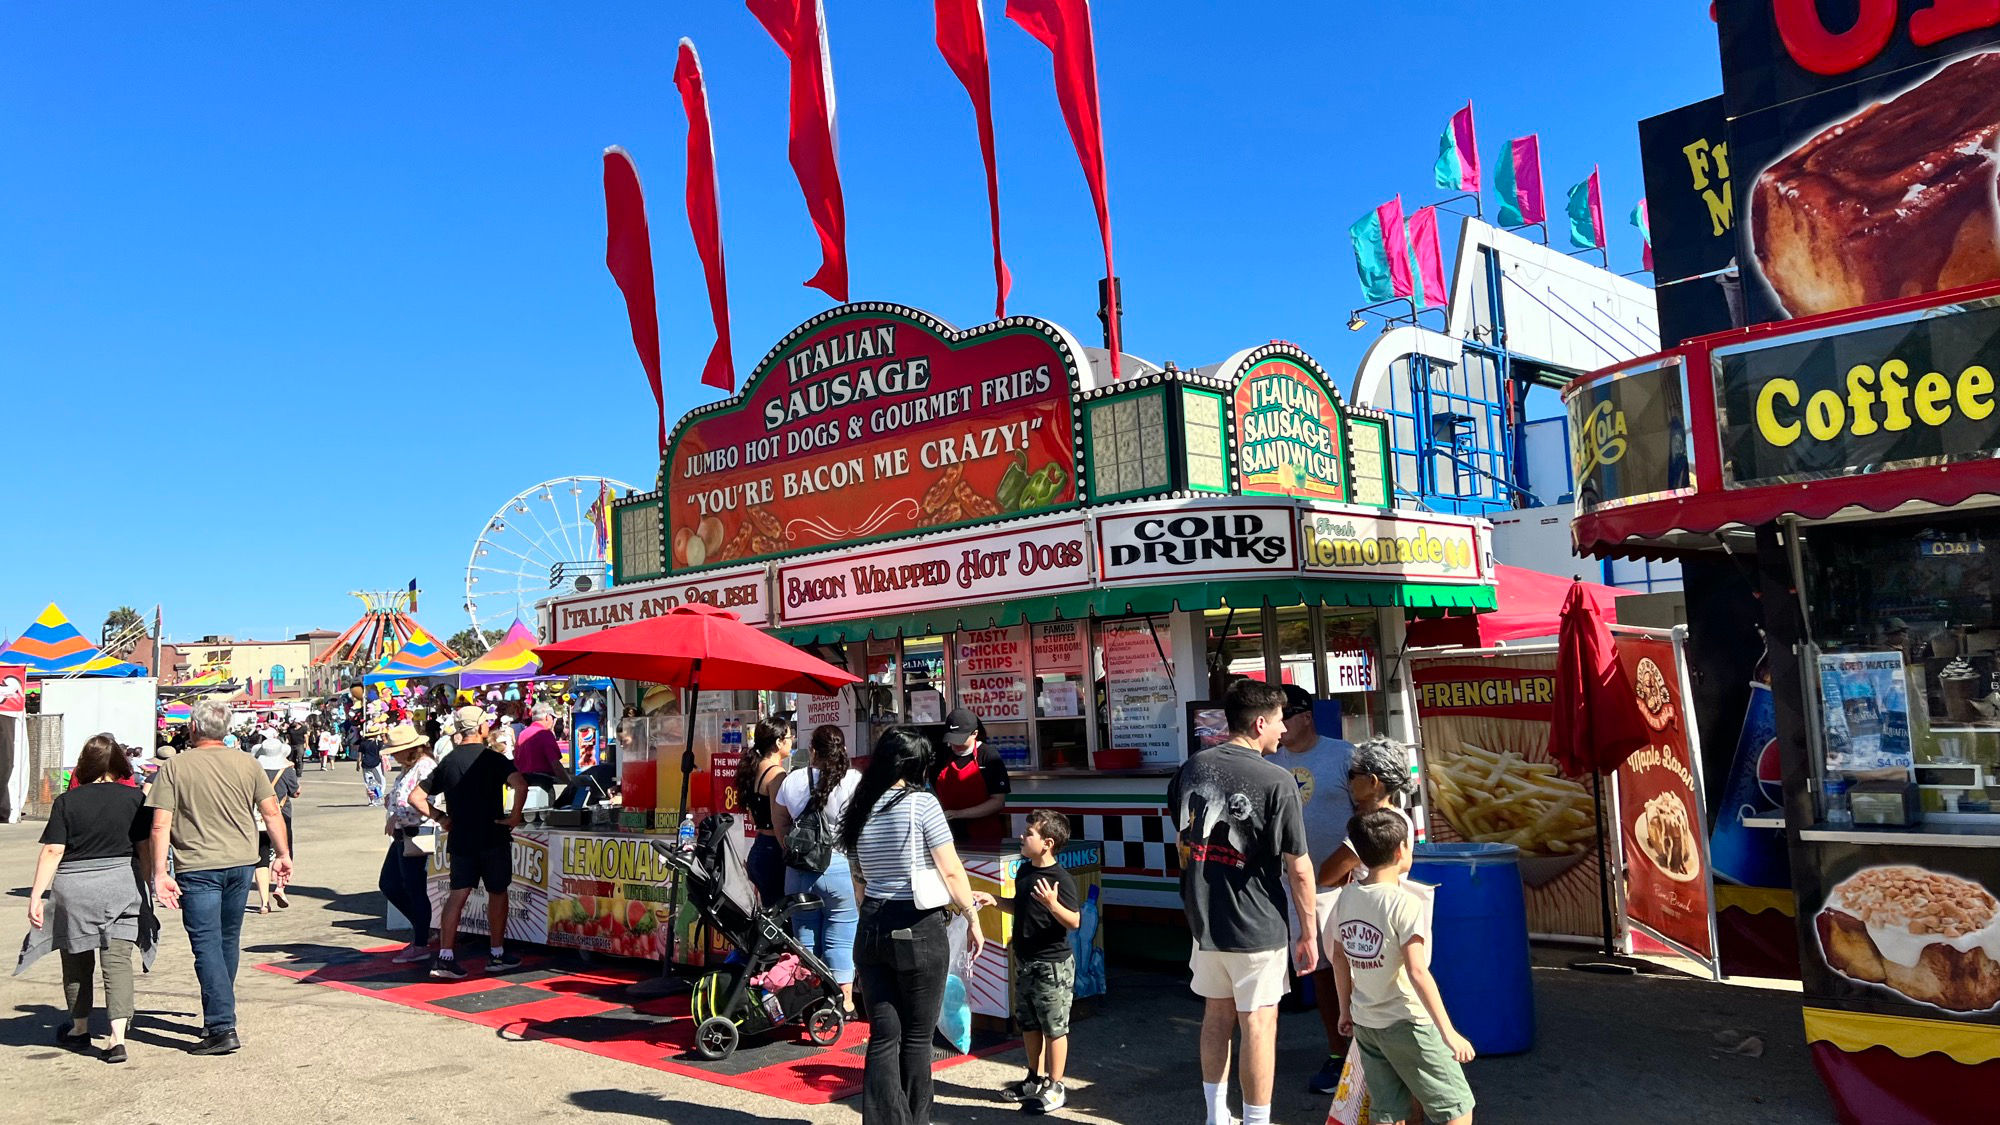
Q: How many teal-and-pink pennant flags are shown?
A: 6